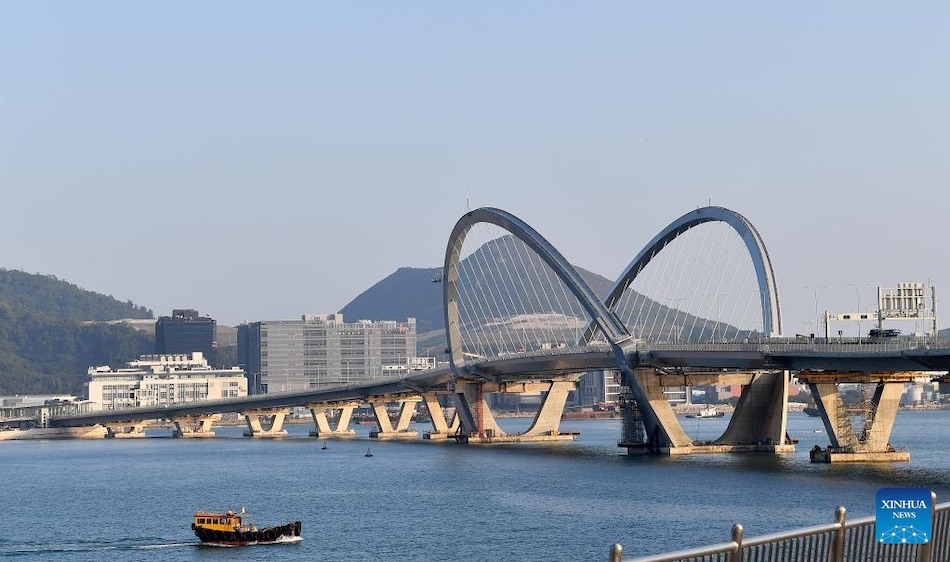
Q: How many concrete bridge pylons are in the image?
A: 9